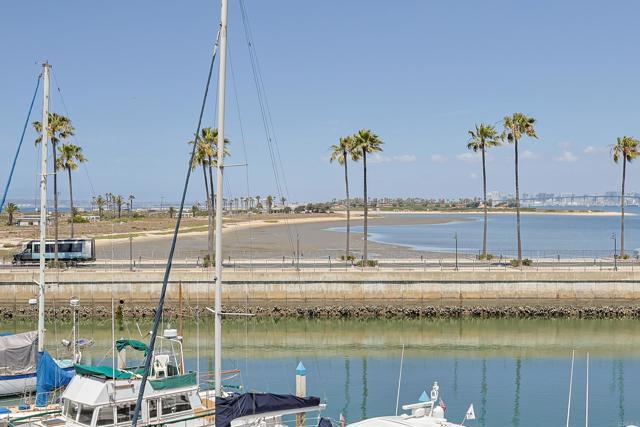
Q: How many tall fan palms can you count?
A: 9